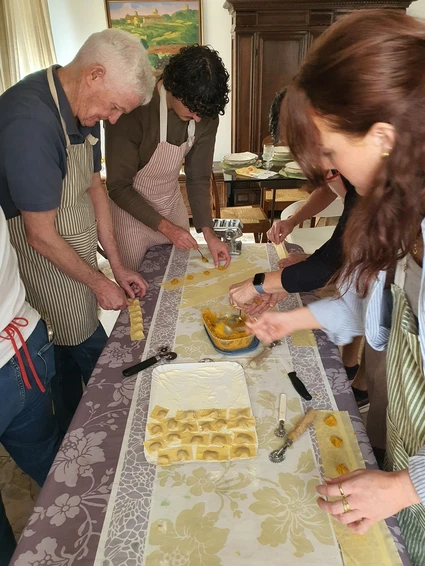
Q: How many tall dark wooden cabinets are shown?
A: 1